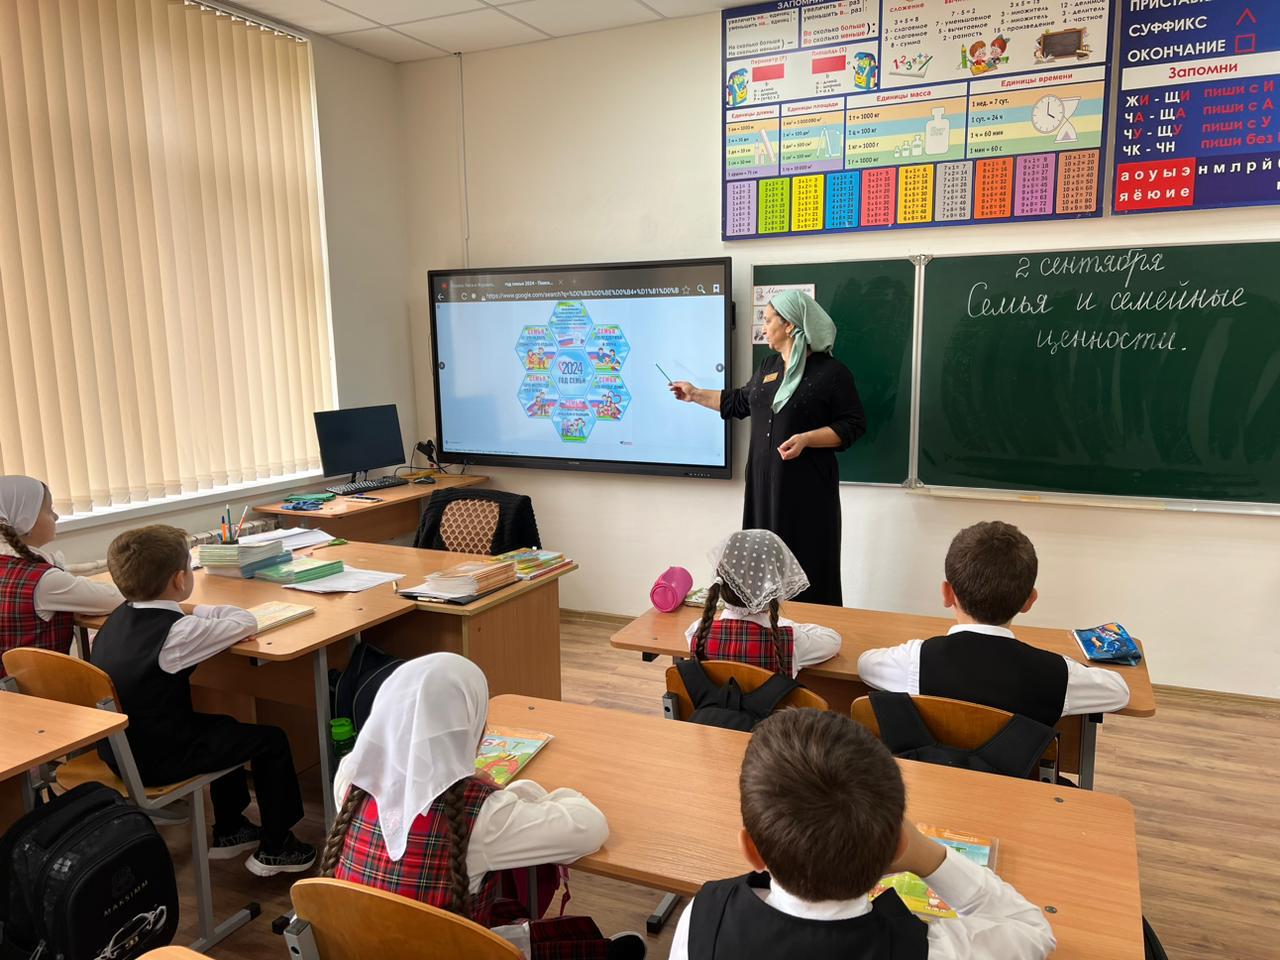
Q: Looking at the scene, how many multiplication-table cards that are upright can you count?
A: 10